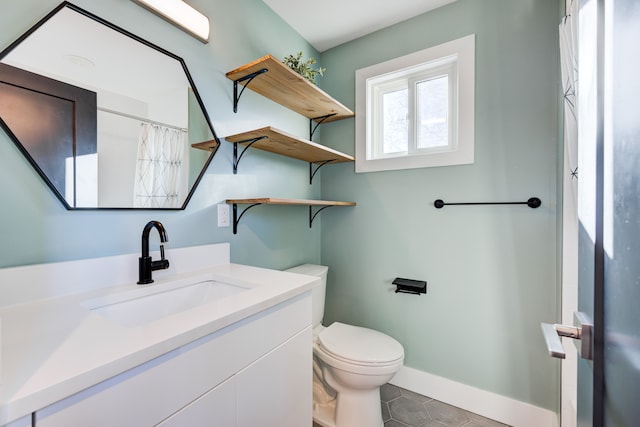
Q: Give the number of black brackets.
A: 6